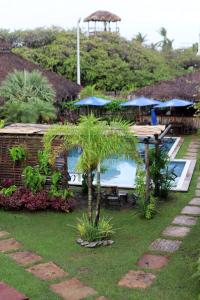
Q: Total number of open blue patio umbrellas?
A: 3